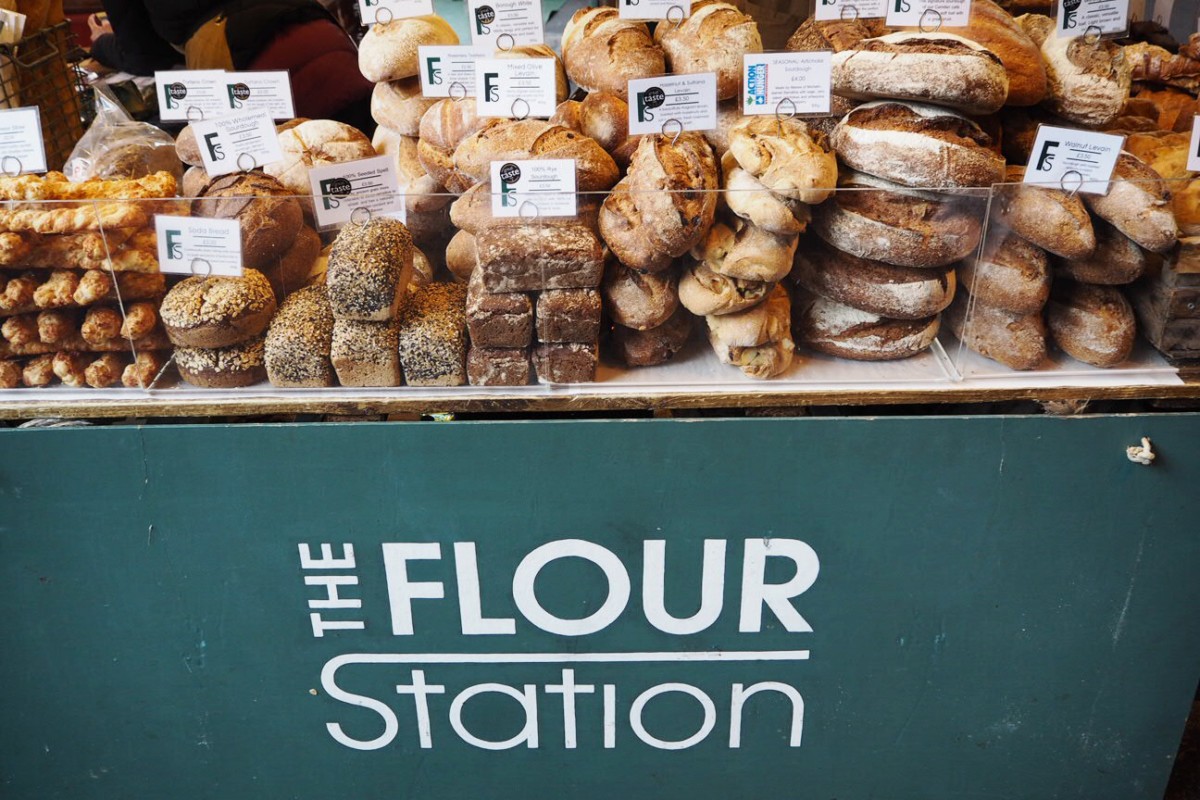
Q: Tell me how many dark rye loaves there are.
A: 5